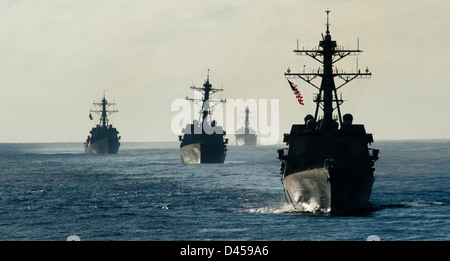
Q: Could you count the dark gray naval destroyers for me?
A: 4